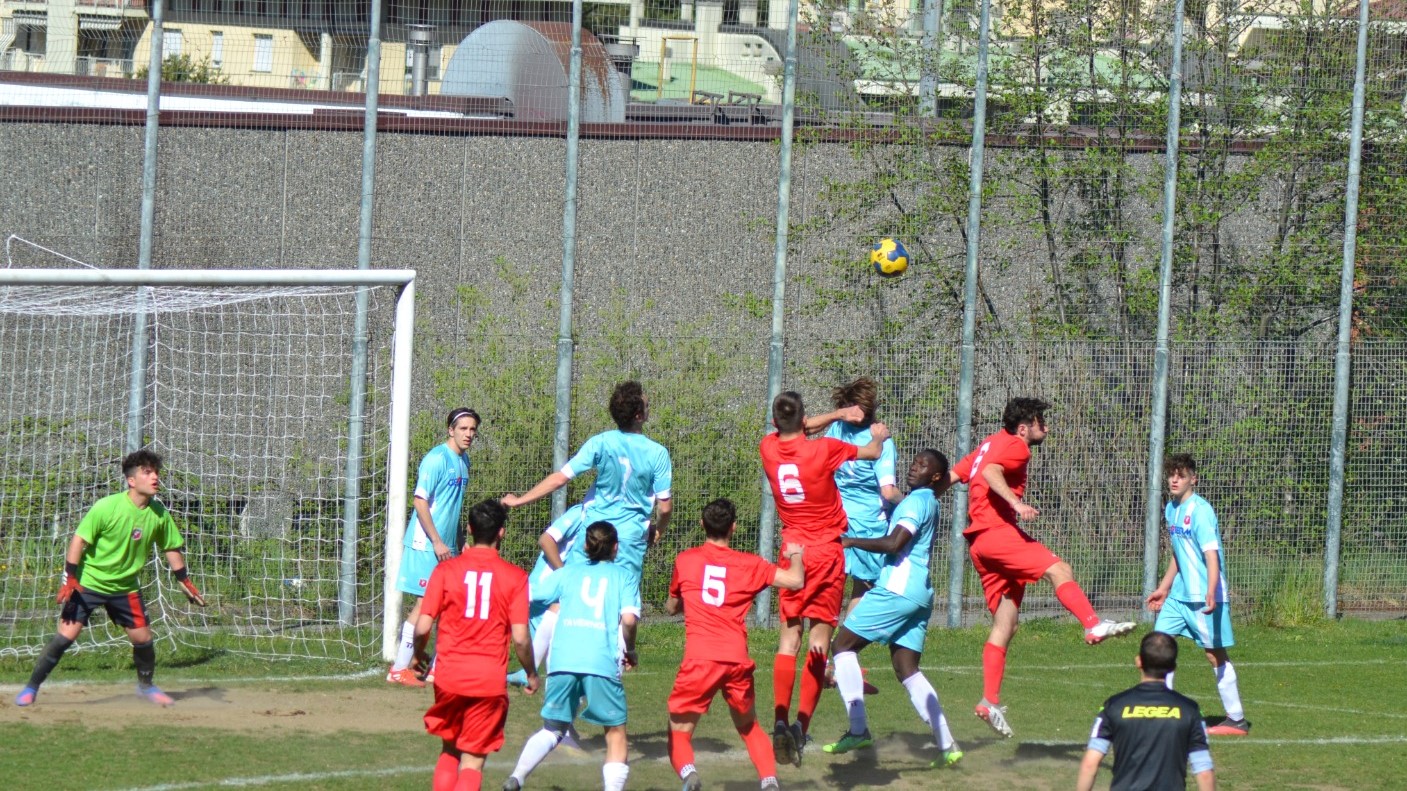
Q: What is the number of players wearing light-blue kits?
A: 7